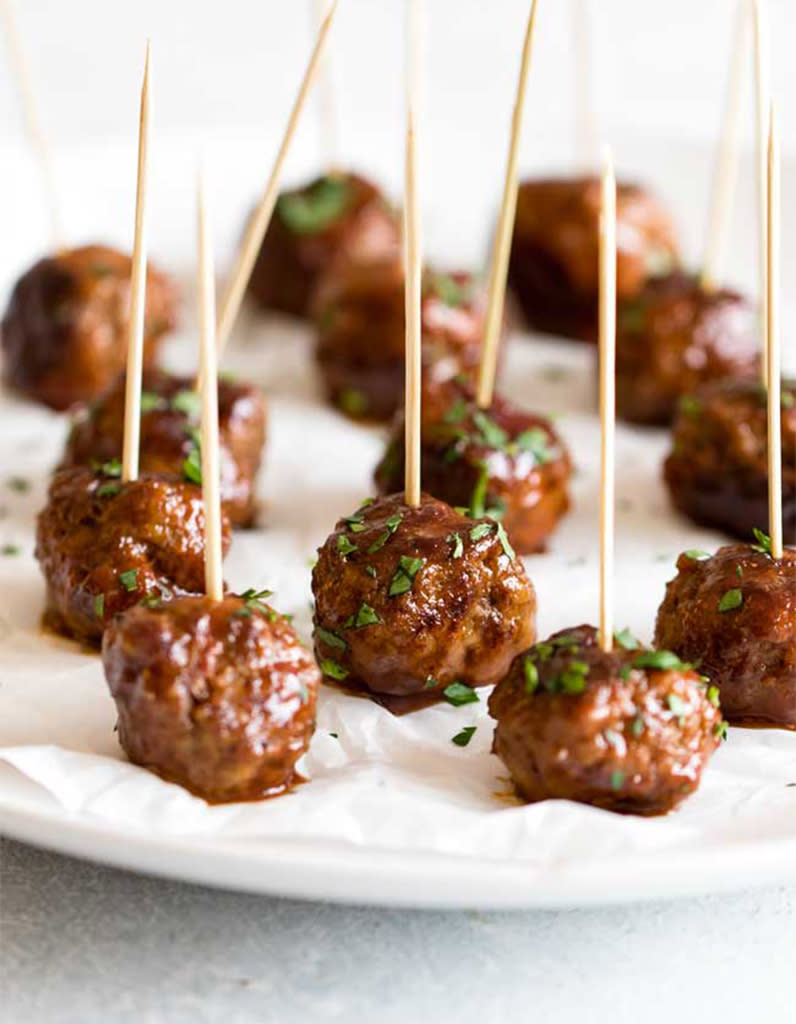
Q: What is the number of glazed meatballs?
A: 13